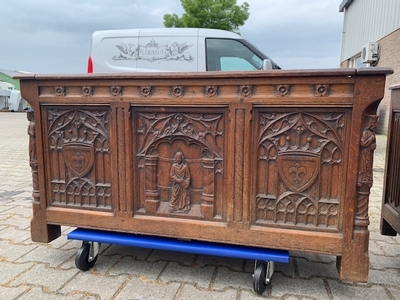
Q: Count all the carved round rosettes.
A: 9